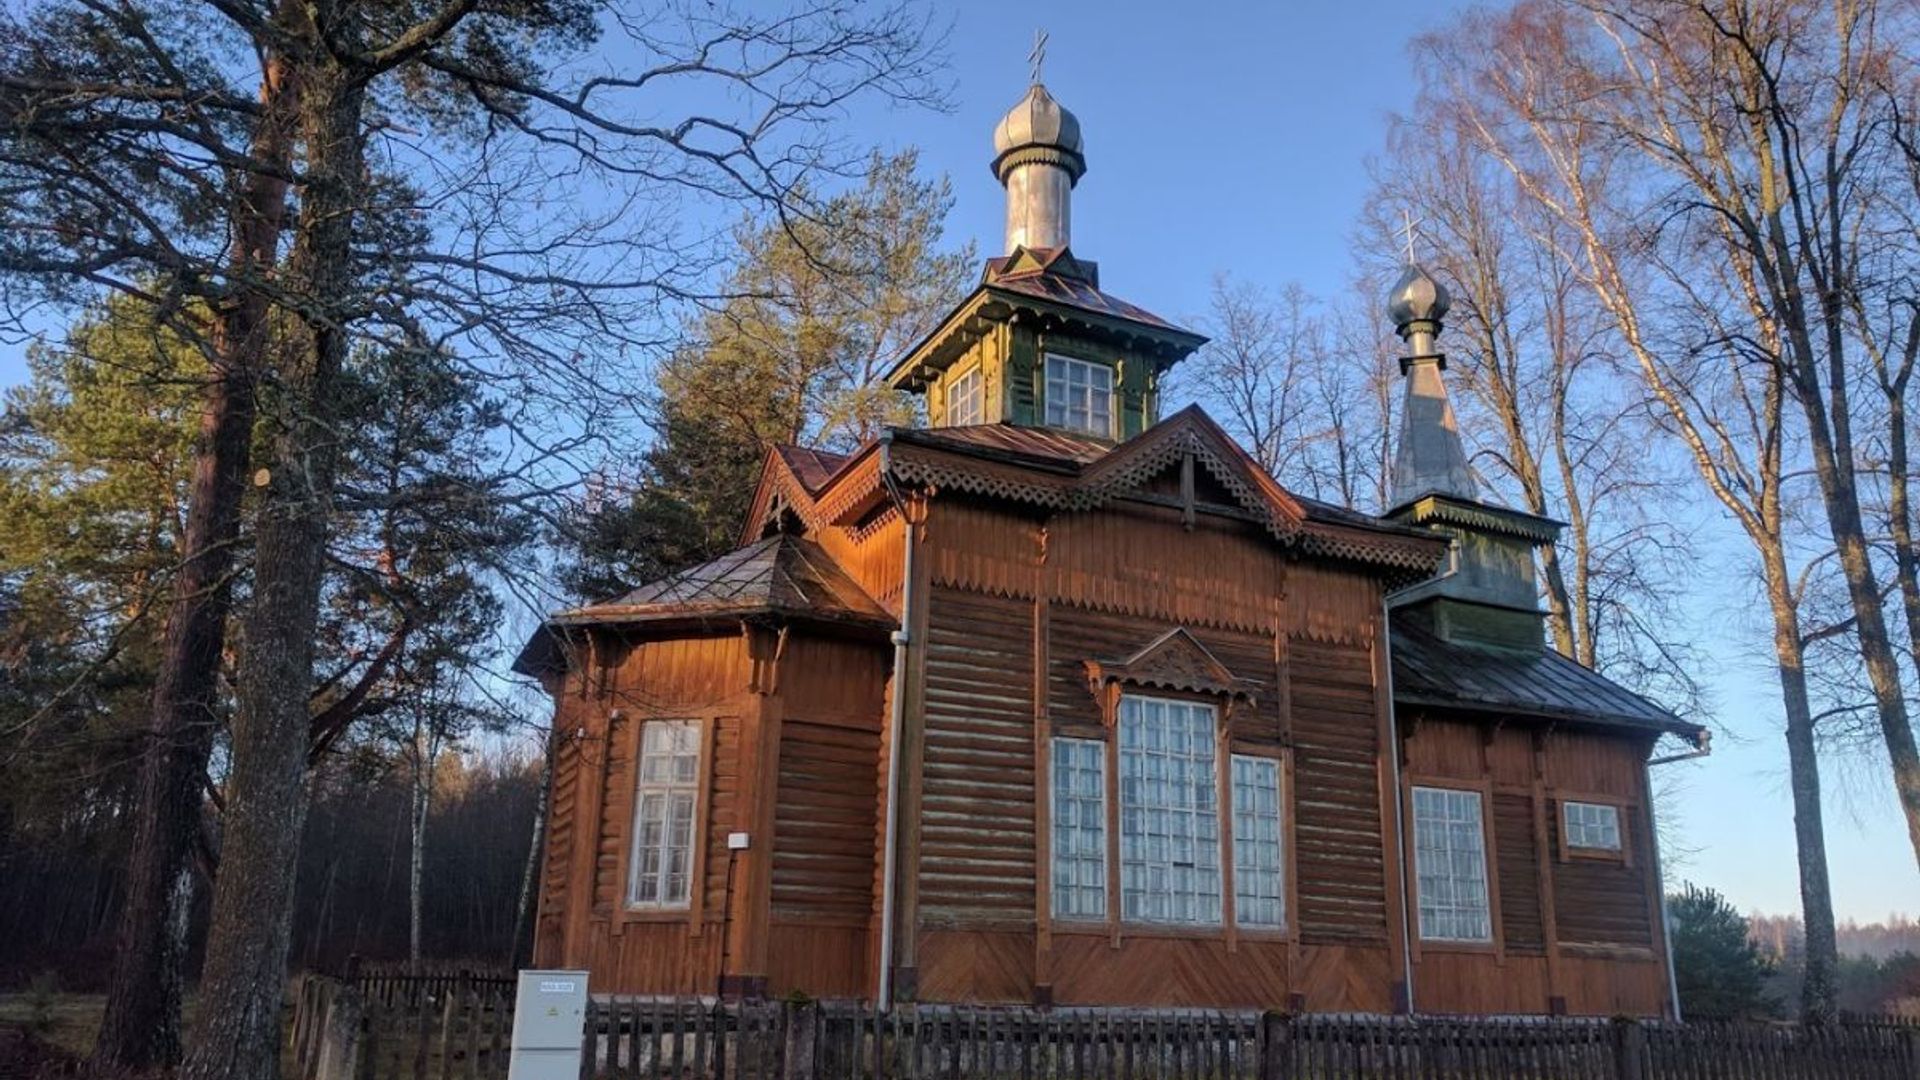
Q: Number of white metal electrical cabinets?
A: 1